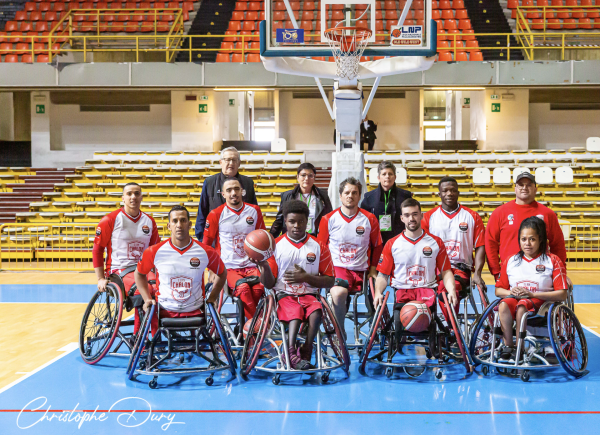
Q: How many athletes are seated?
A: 8